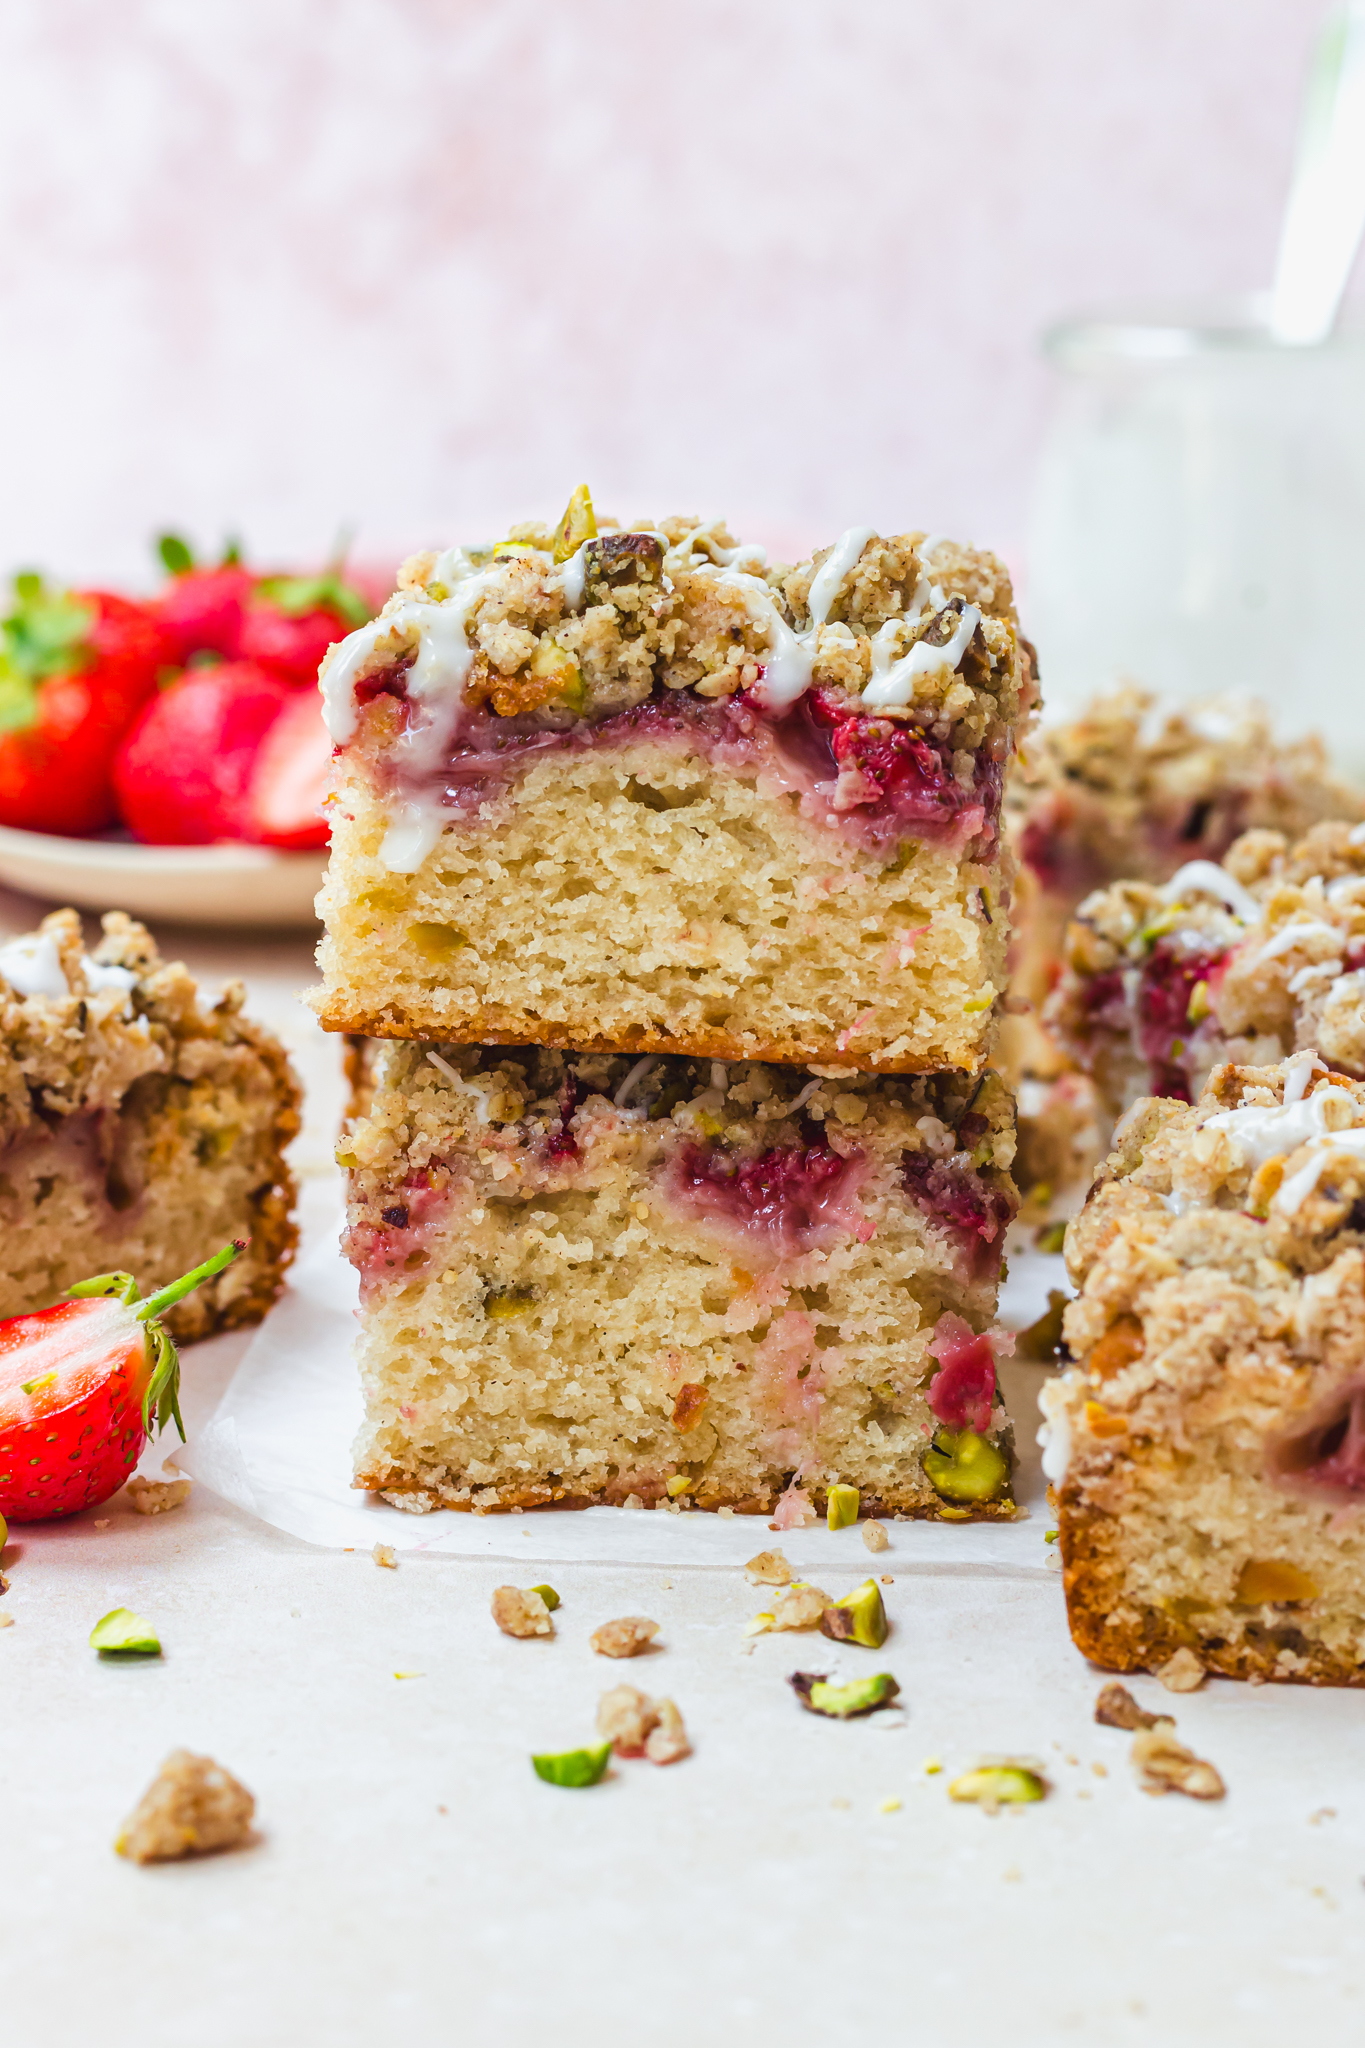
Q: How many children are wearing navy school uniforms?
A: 0